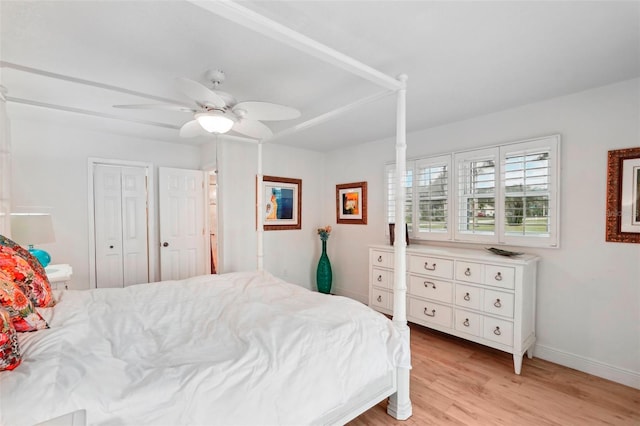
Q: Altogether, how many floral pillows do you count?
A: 3